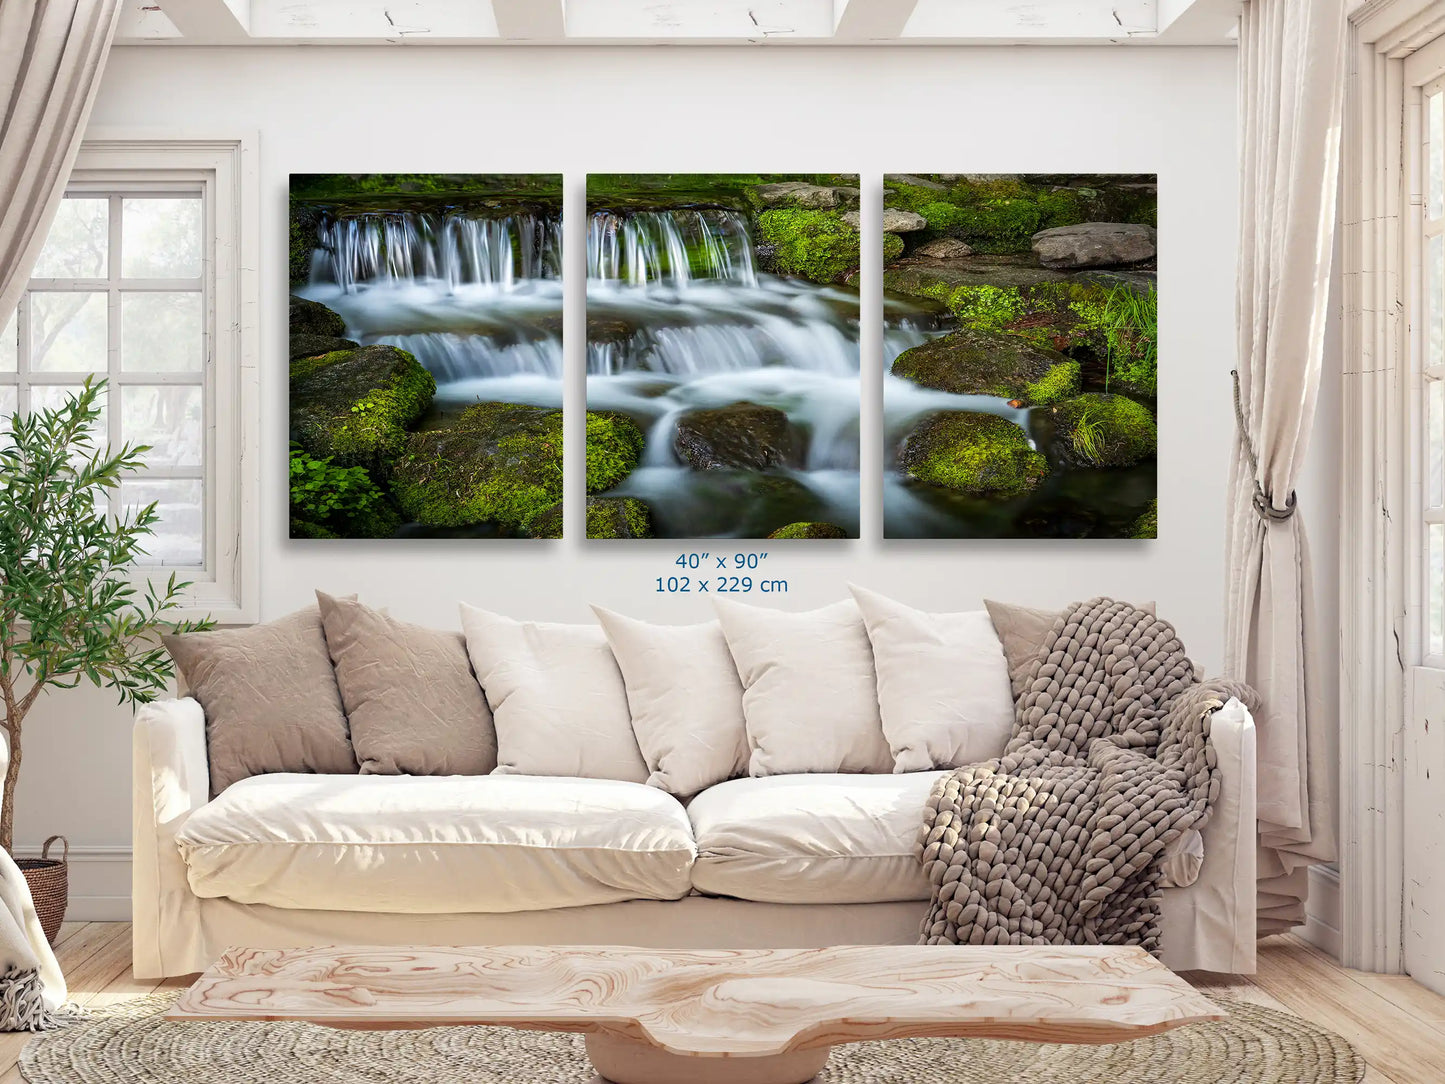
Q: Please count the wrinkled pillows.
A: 7